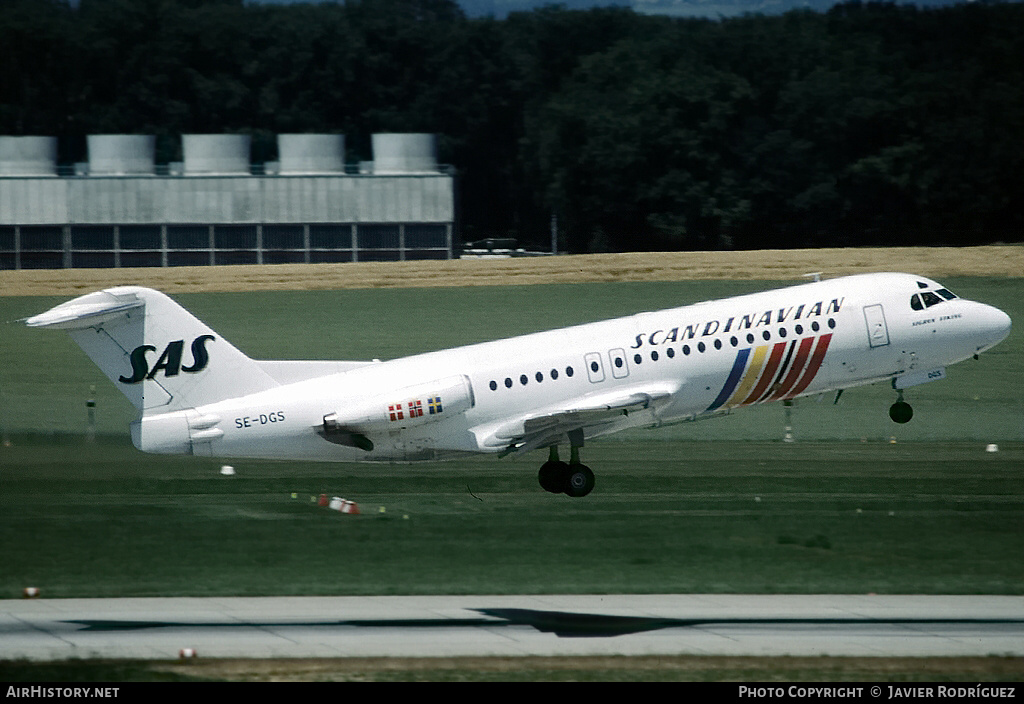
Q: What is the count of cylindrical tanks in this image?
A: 5